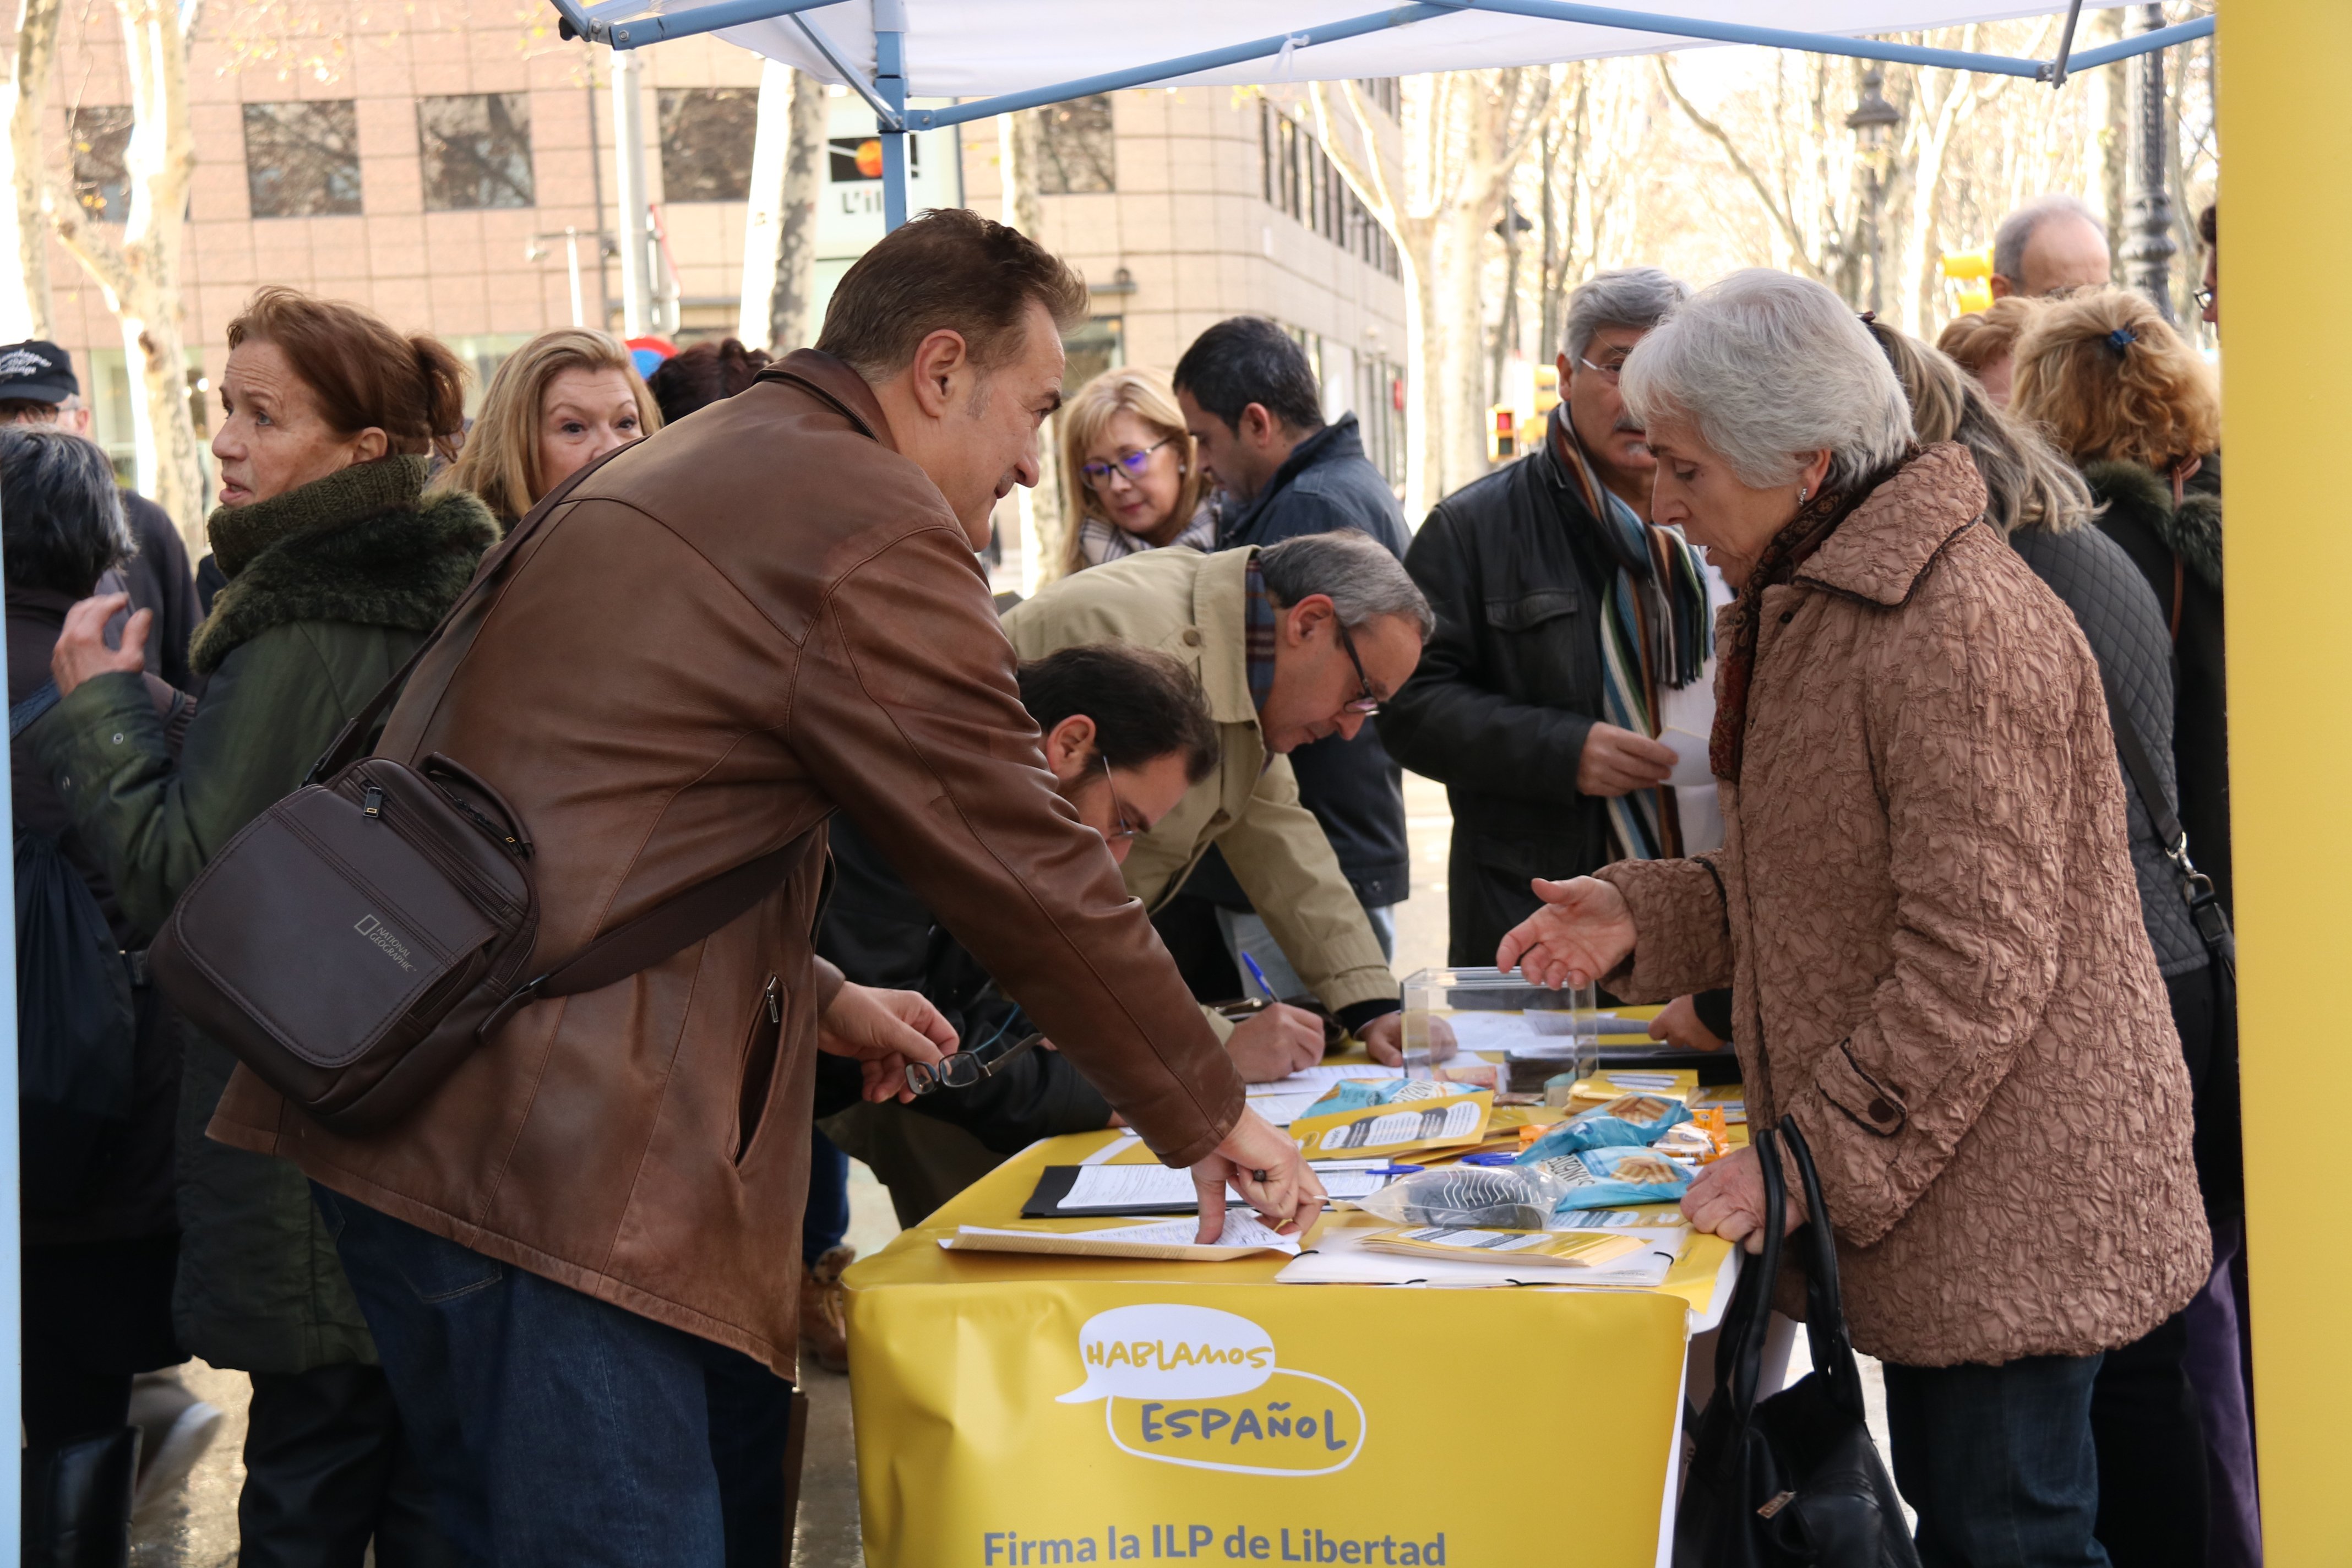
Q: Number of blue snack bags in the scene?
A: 3